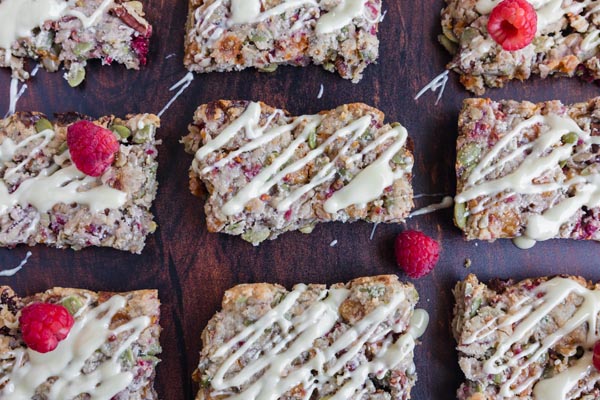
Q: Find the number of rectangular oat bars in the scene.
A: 9